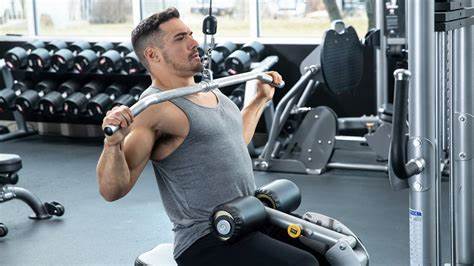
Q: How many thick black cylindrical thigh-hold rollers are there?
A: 2